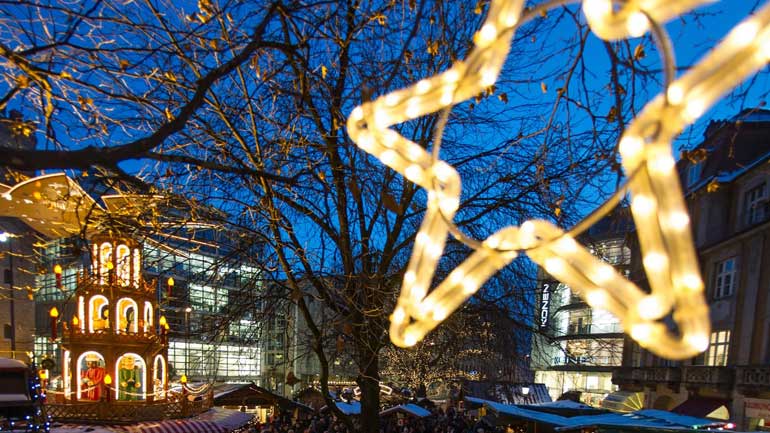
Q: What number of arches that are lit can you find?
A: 12